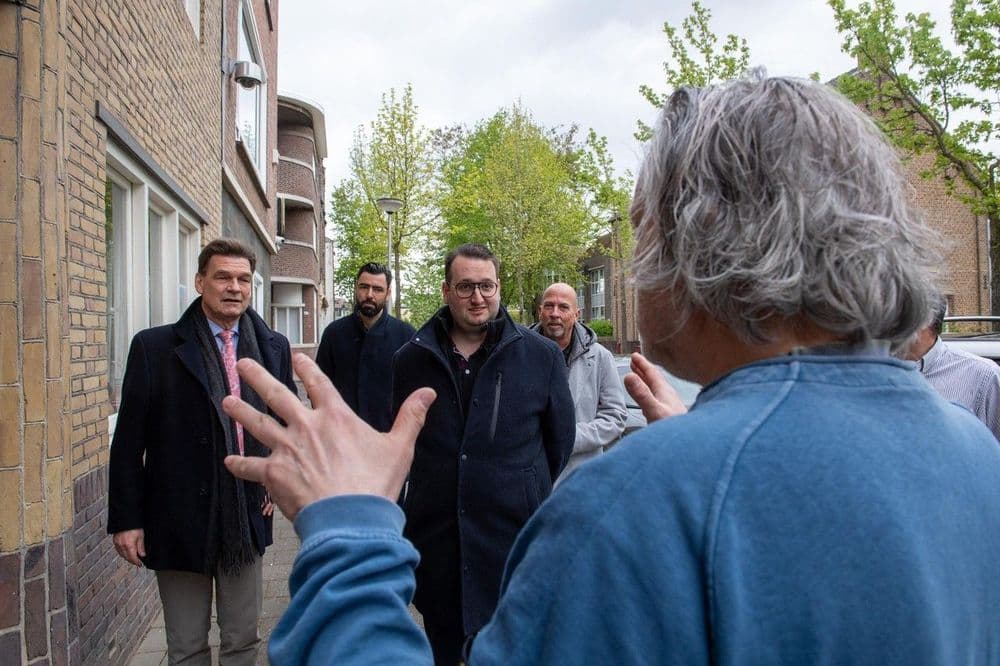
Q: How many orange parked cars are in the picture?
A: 0